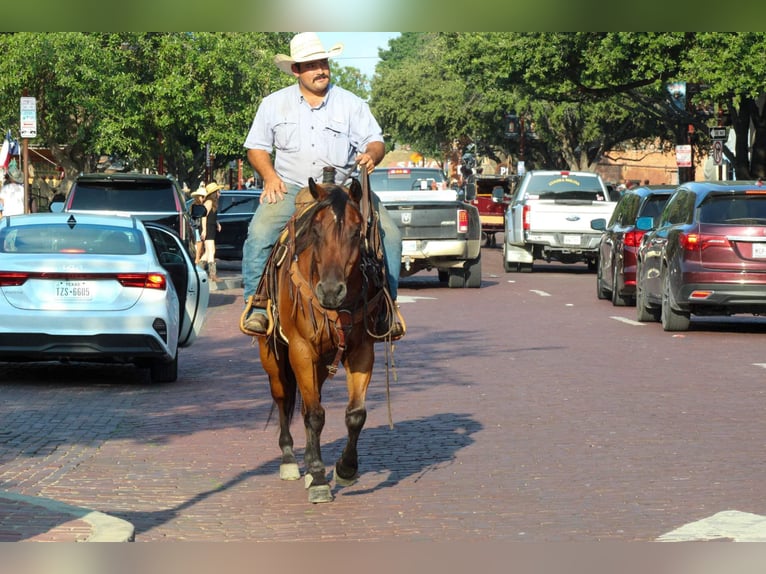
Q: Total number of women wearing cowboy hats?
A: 2